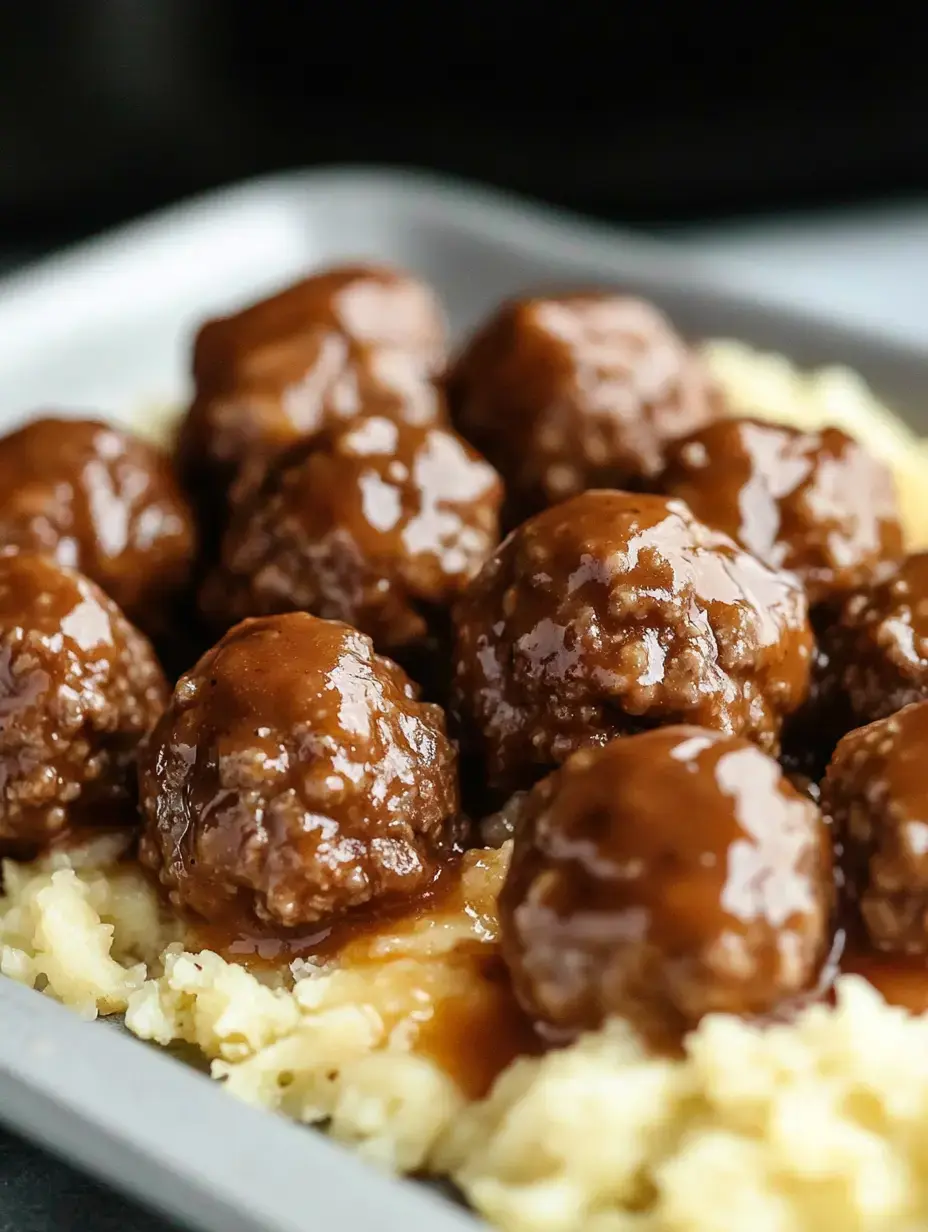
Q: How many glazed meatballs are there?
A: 11